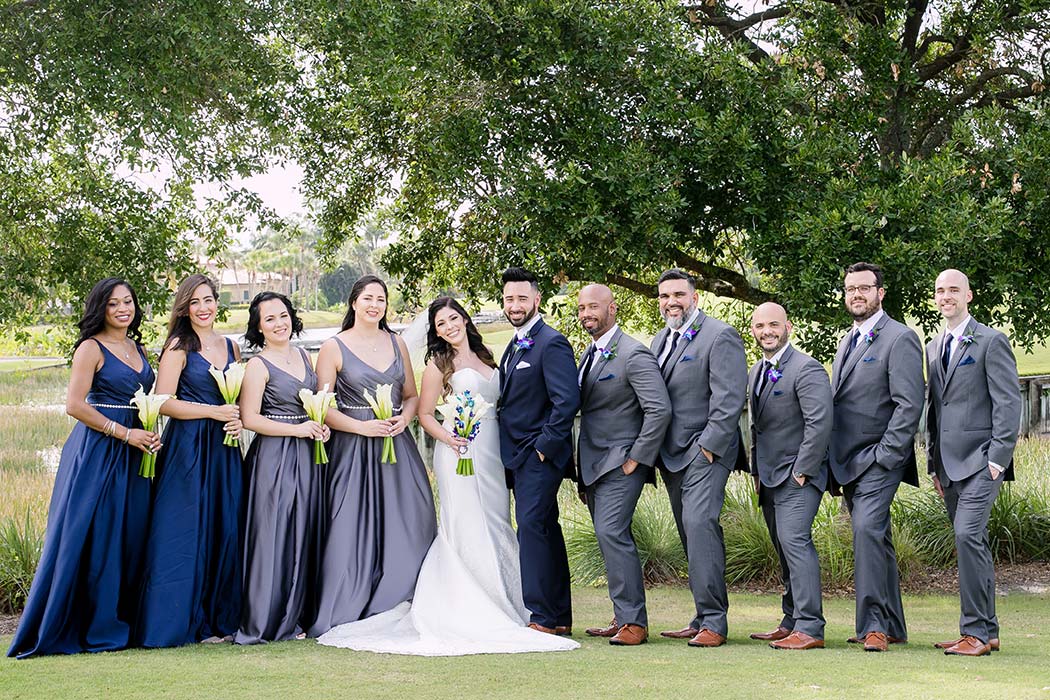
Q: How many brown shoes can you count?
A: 12